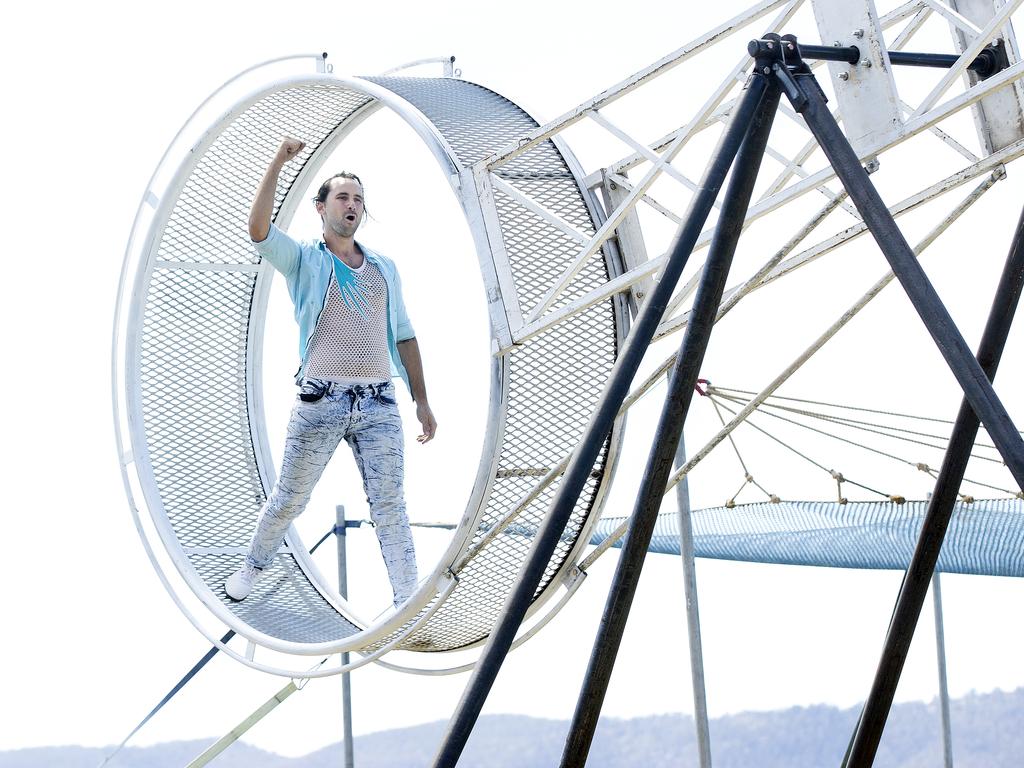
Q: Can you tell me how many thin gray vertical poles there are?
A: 3